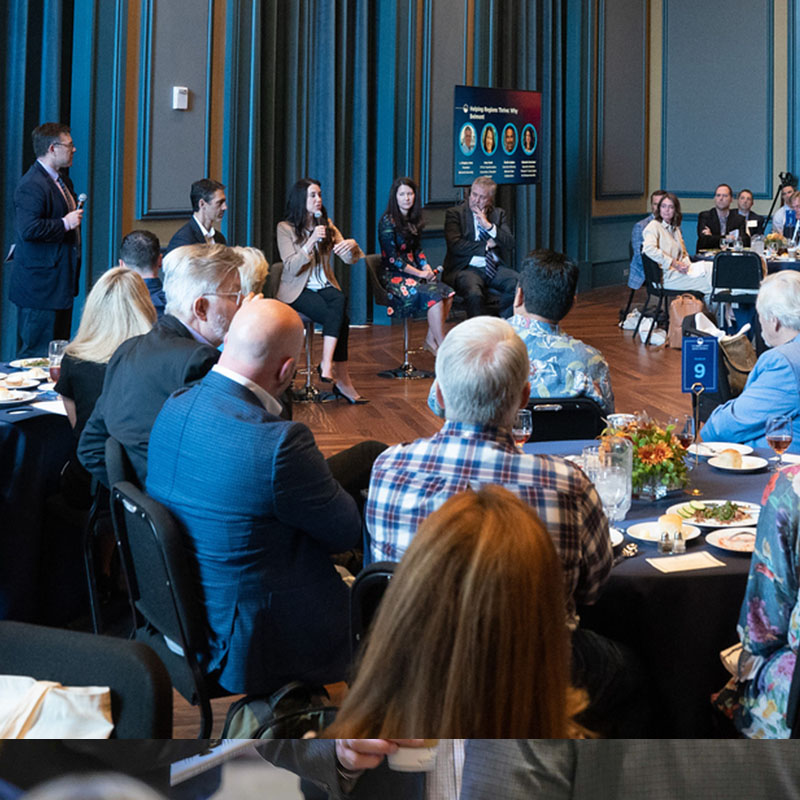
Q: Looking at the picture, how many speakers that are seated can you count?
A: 4